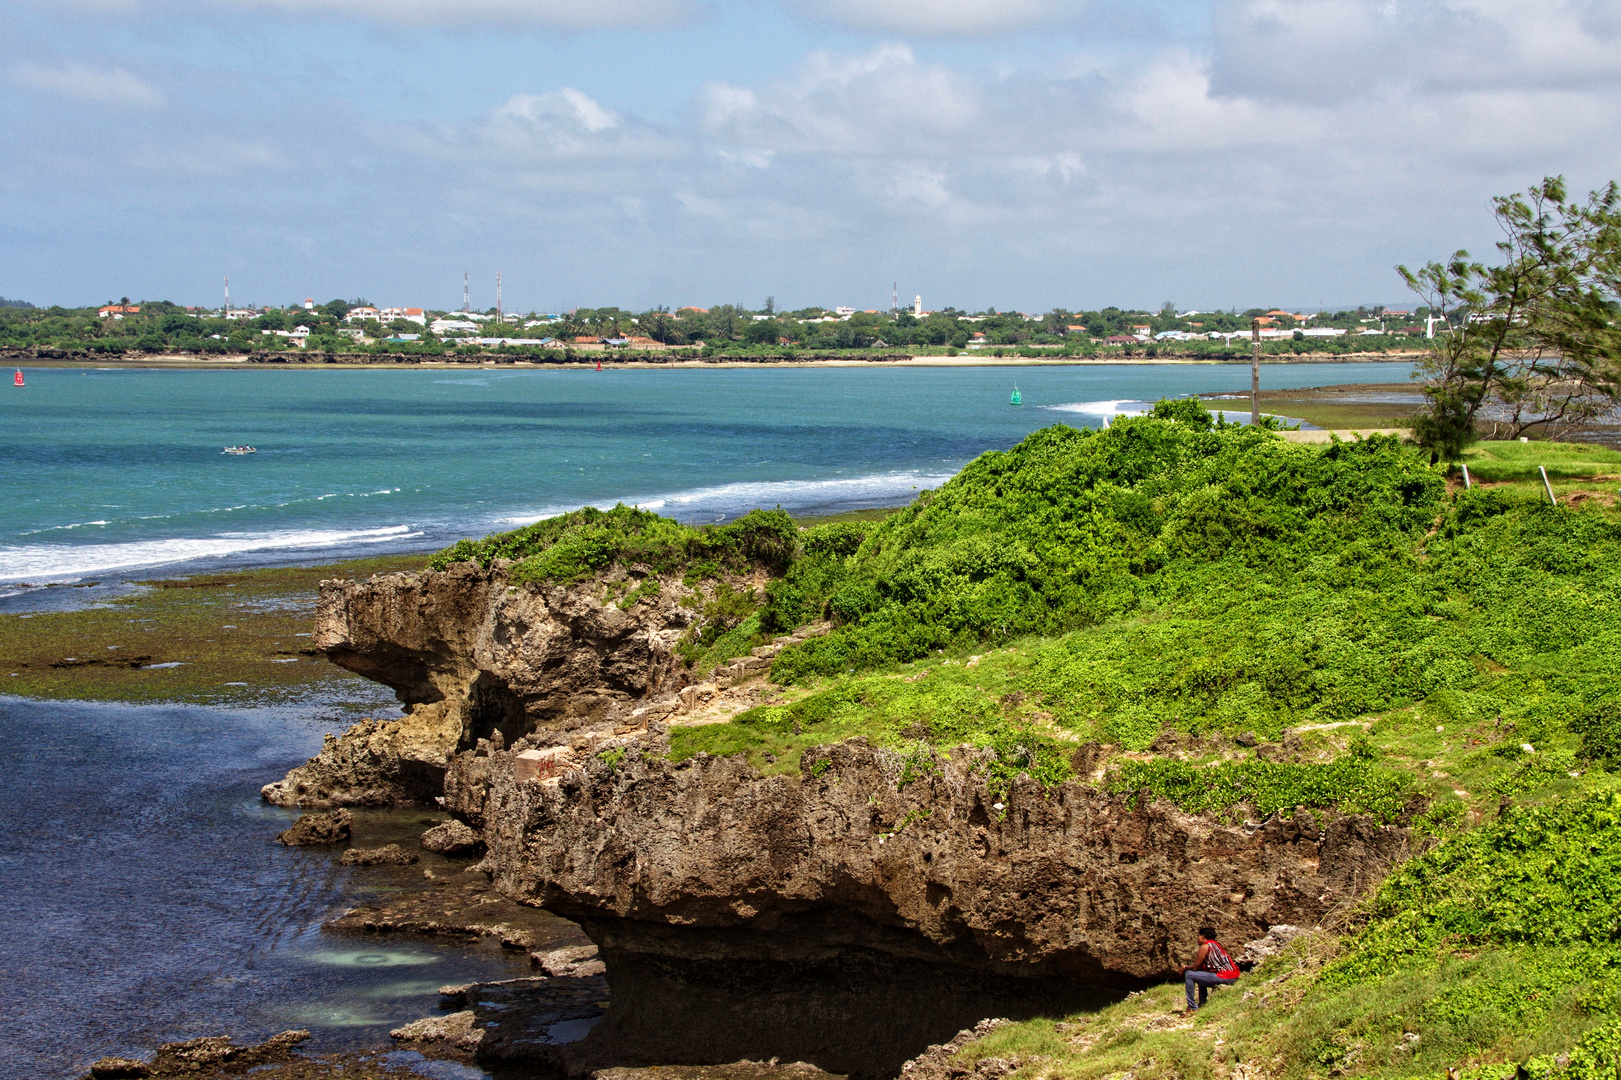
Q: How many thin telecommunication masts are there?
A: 4